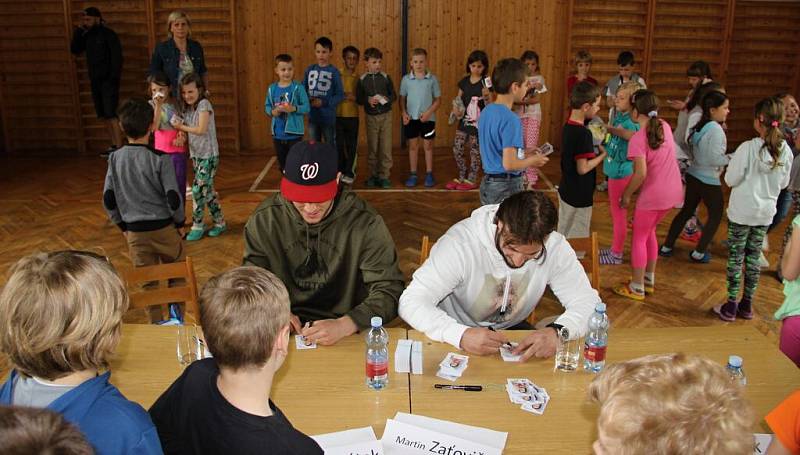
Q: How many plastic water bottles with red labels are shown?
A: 2